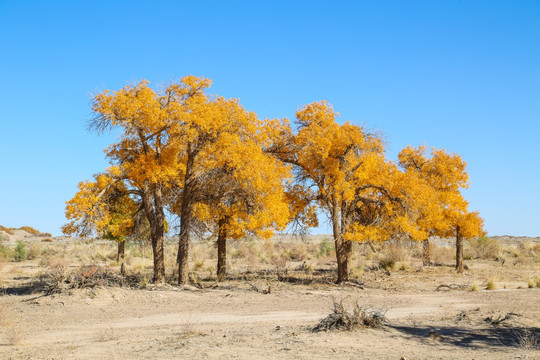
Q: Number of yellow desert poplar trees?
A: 7